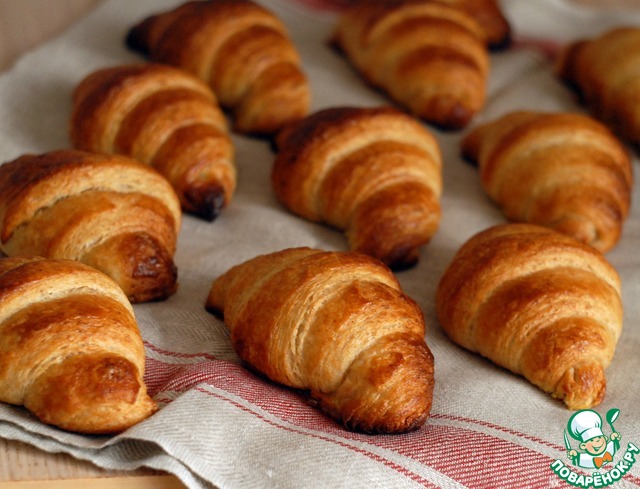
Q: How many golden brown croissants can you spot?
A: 11